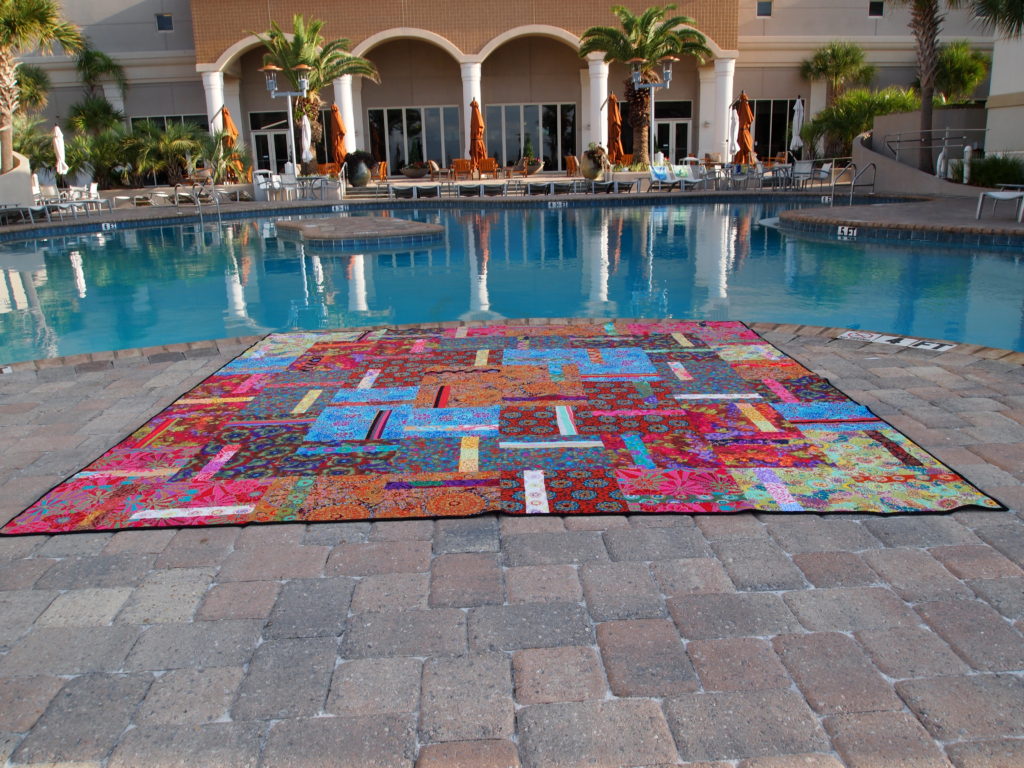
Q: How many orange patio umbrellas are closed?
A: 5